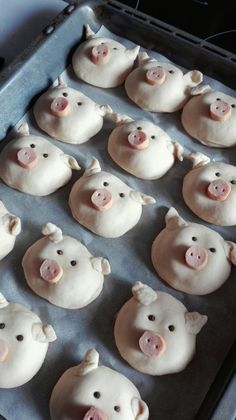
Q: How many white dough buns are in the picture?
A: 14